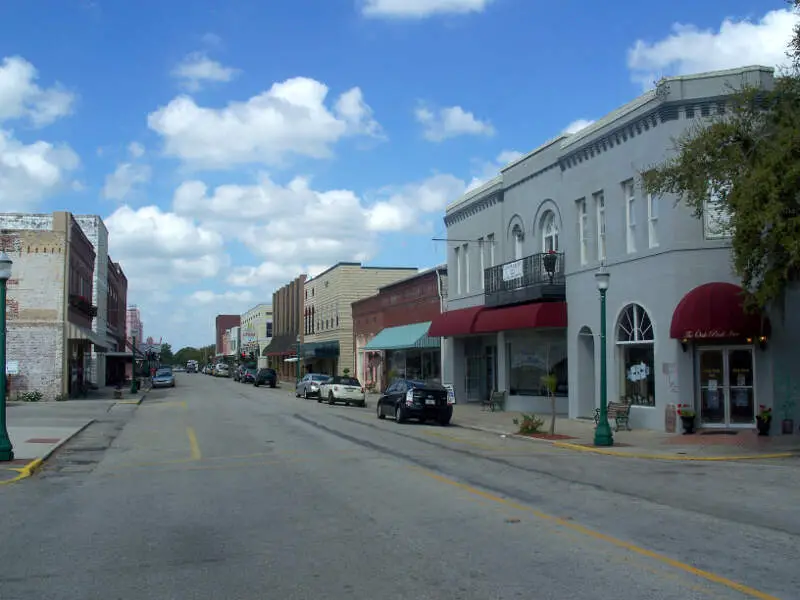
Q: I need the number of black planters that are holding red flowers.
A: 2